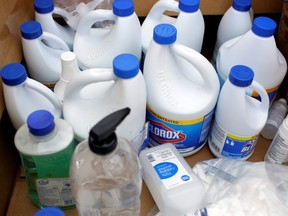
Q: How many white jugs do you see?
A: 10